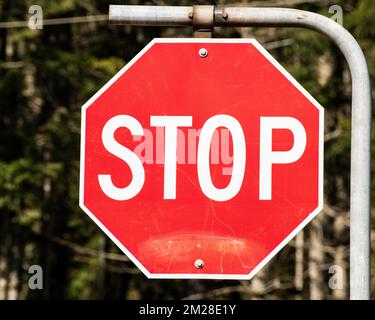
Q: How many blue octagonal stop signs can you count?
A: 0